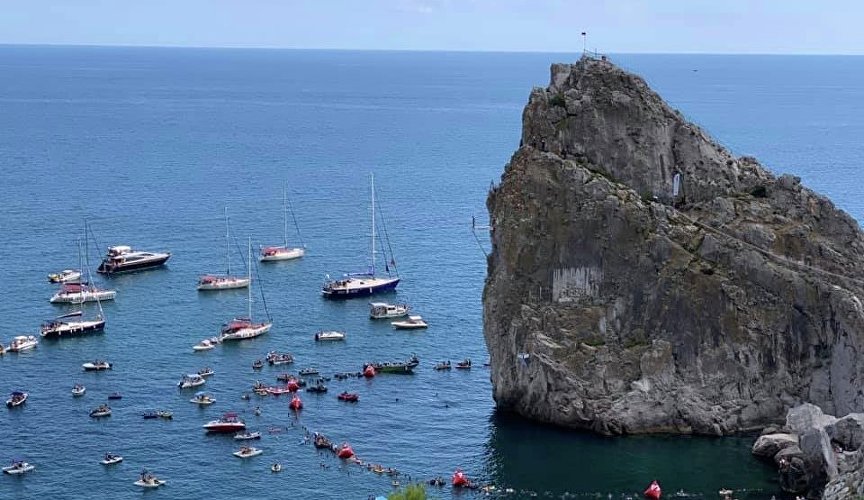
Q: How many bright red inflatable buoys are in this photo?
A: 6